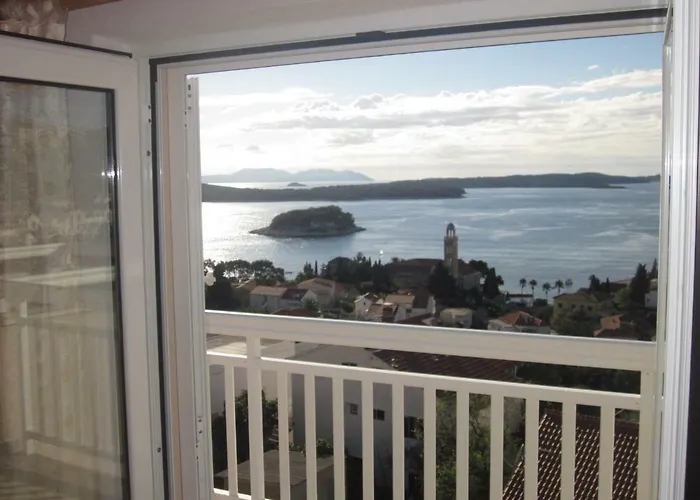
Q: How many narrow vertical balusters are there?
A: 12